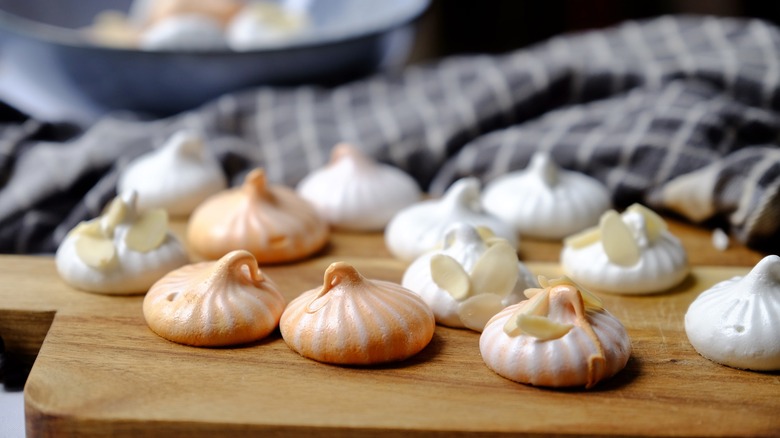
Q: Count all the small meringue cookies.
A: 12